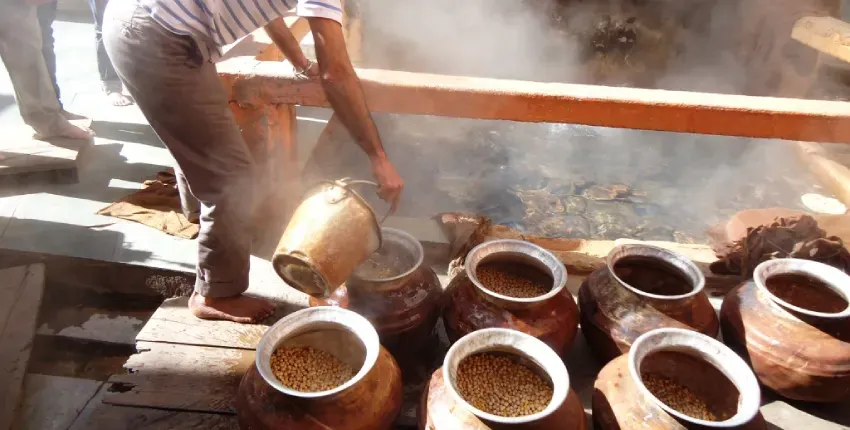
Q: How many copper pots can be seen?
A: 7